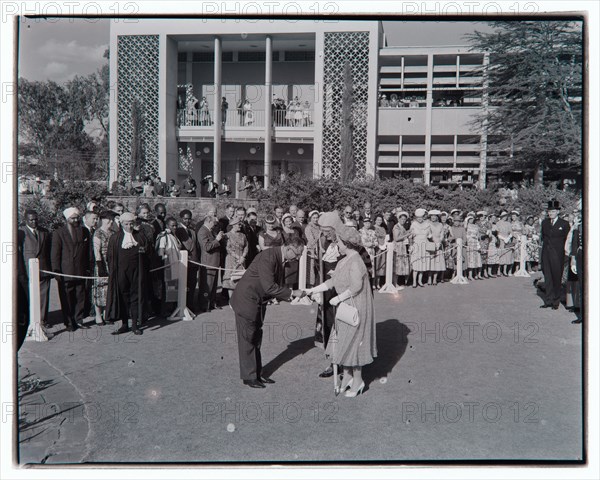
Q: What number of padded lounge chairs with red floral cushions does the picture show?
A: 0